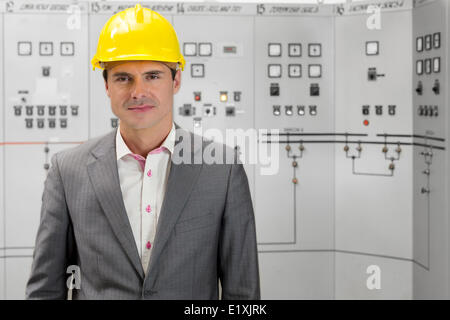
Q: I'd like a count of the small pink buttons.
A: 3